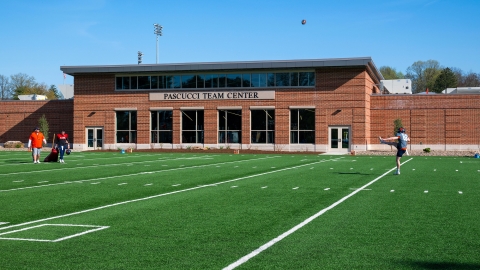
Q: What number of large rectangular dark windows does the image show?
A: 6